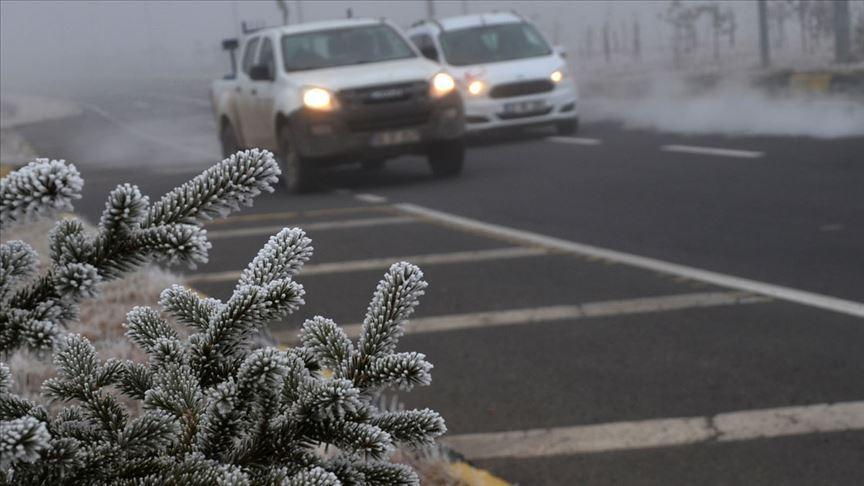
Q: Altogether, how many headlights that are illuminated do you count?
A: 4